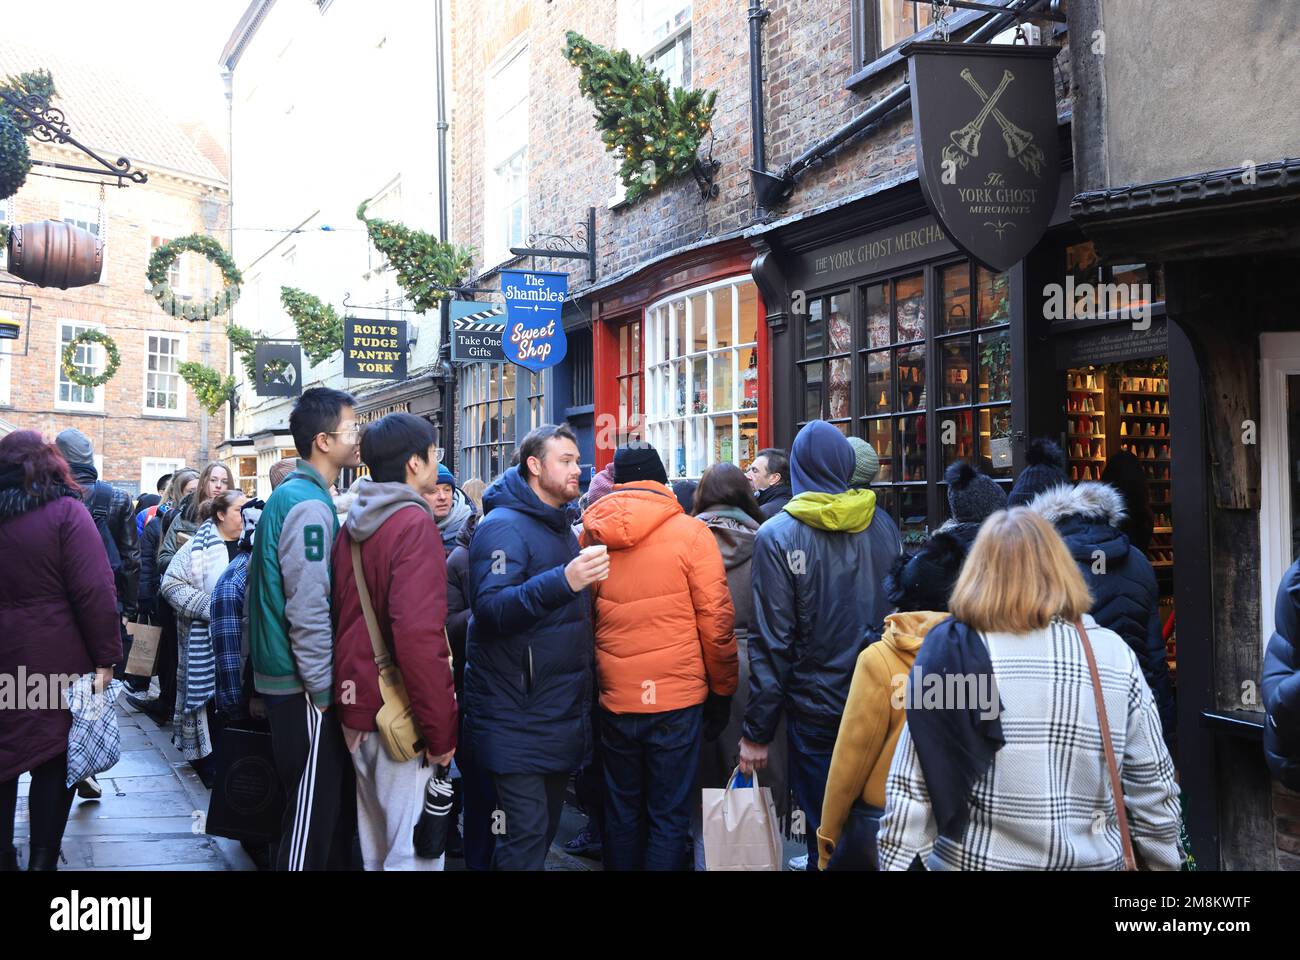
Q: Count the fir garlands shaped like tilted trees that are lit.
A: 5